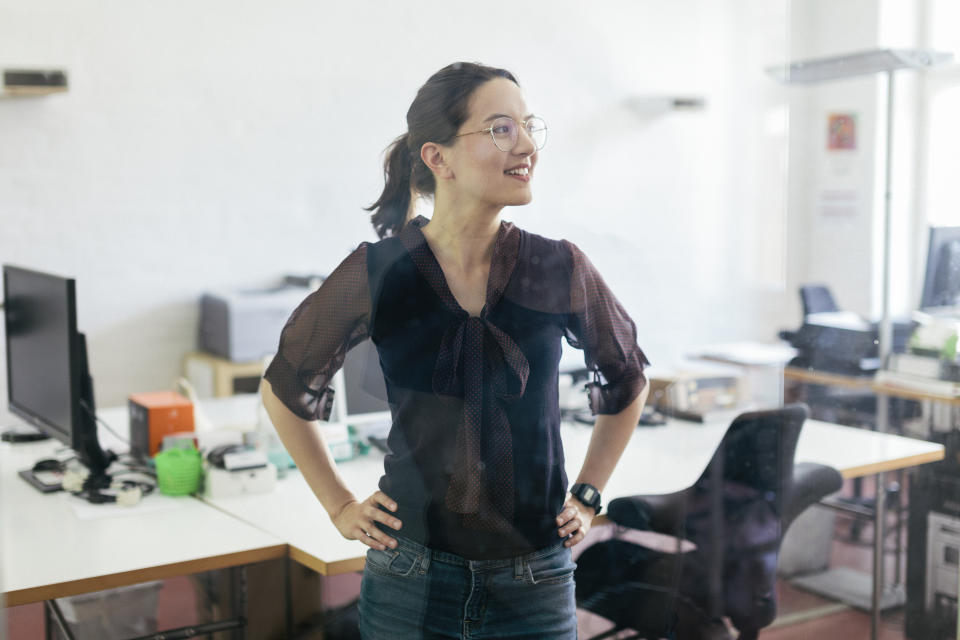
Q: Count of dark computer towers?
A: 1